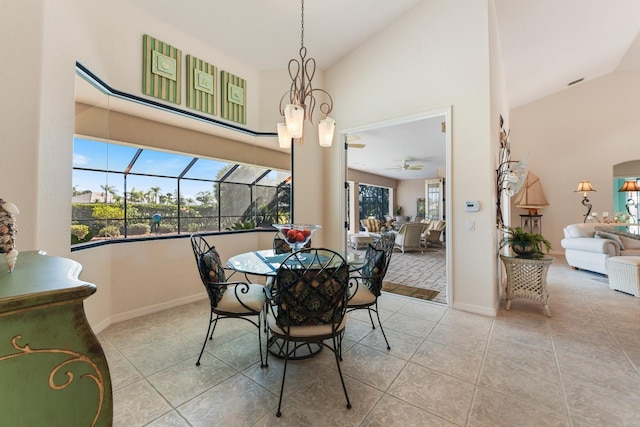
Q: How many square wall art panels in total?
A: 3